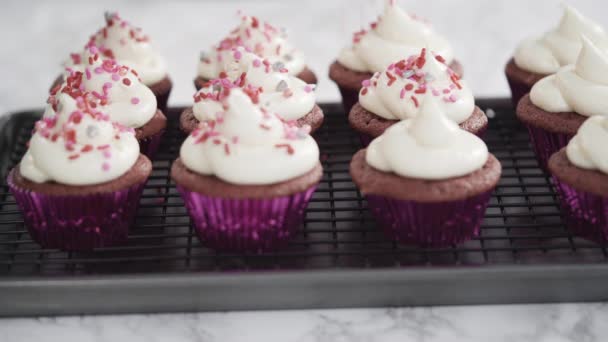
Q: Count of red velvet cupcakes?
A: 12